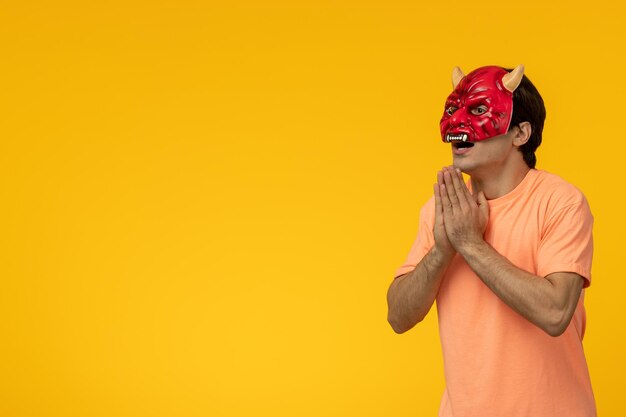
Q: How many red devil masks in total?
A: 1